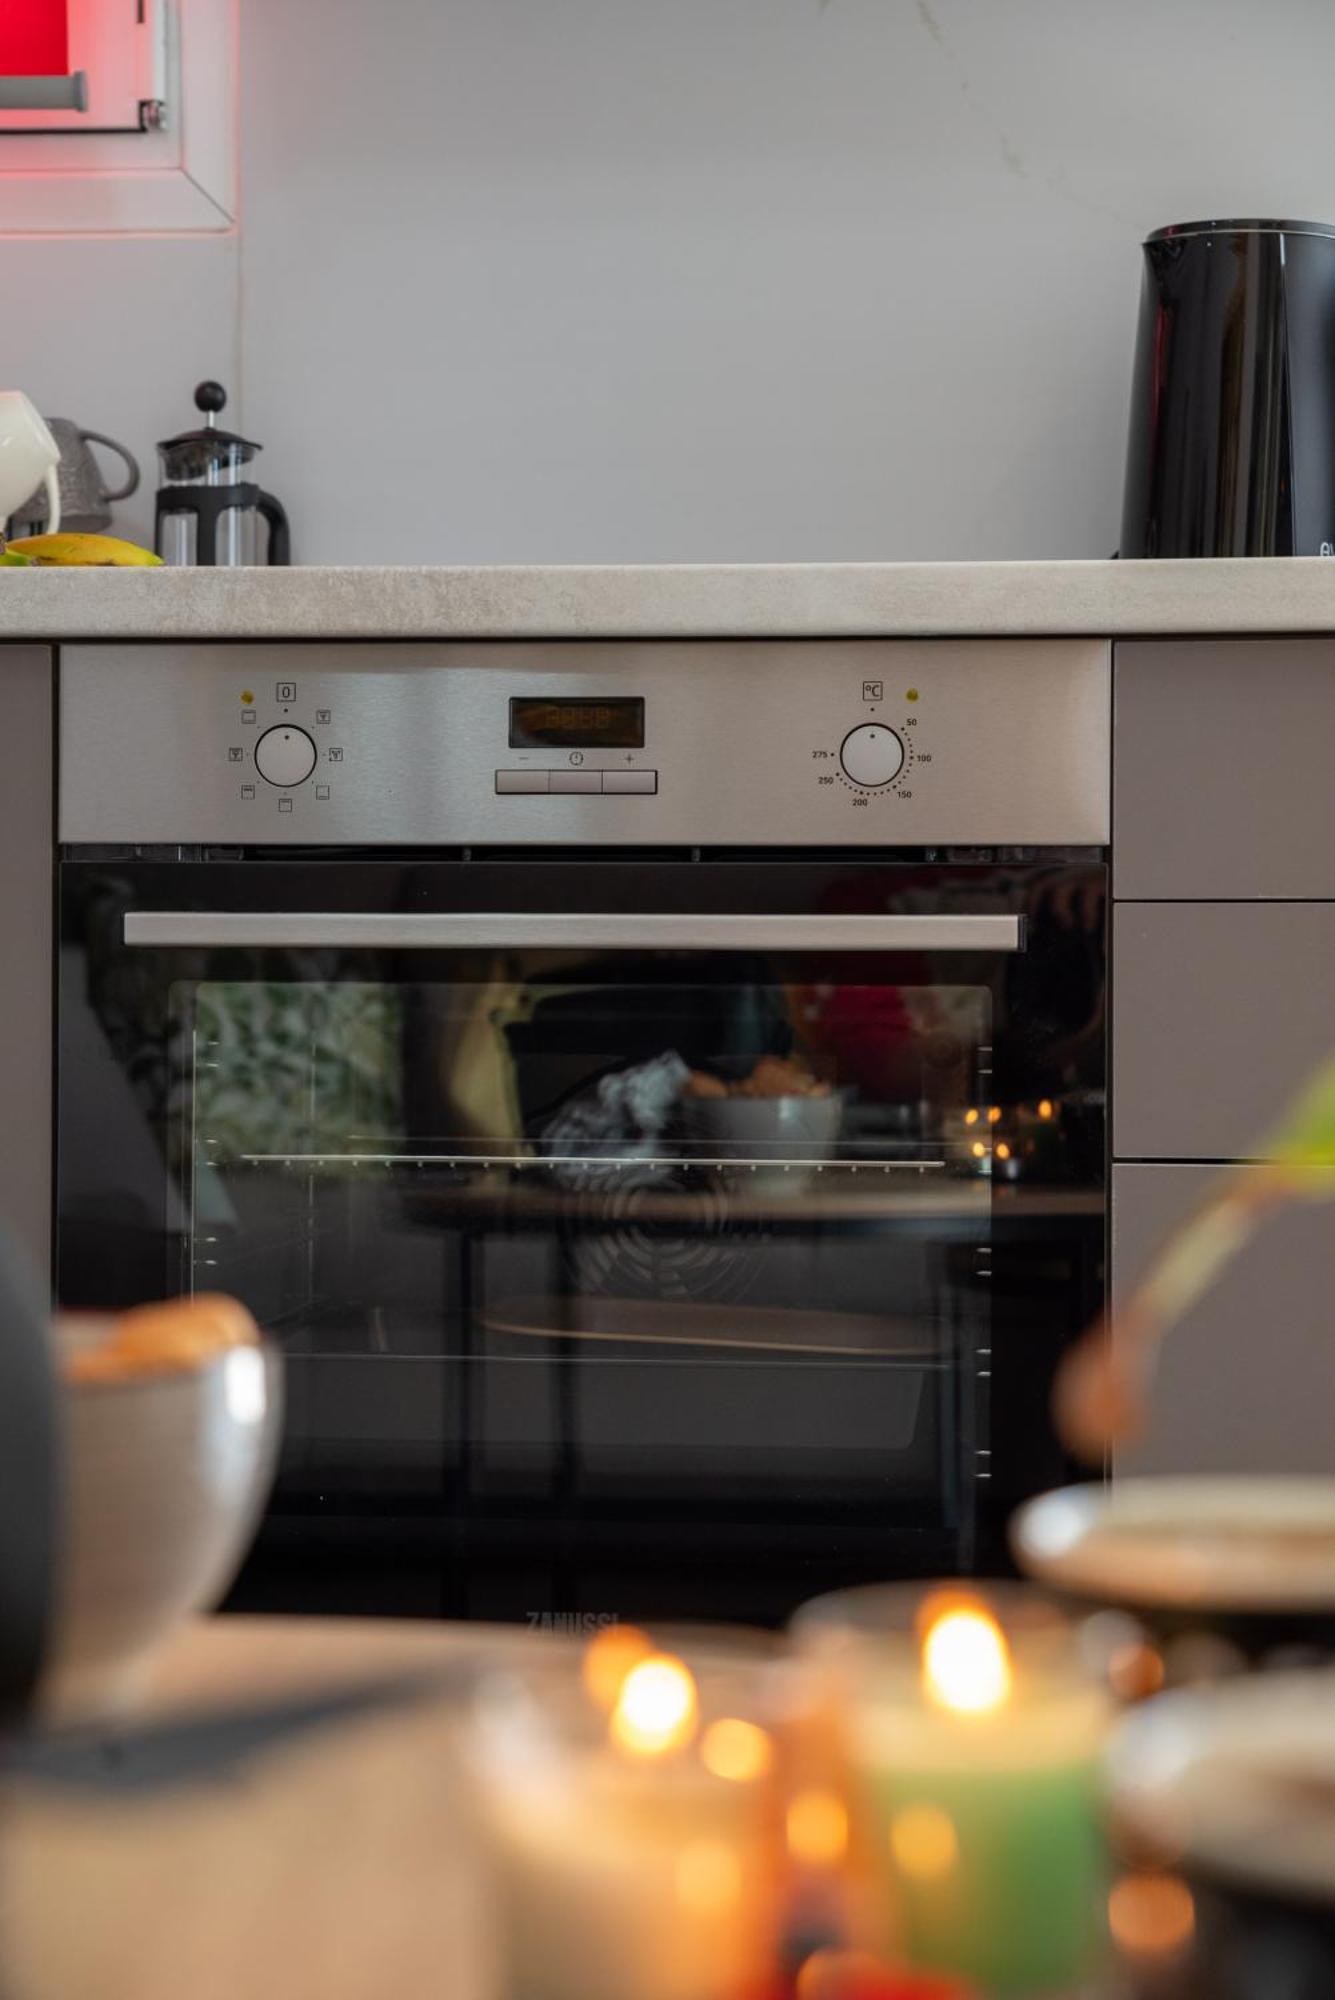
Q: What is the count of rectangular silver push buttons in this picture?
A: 3